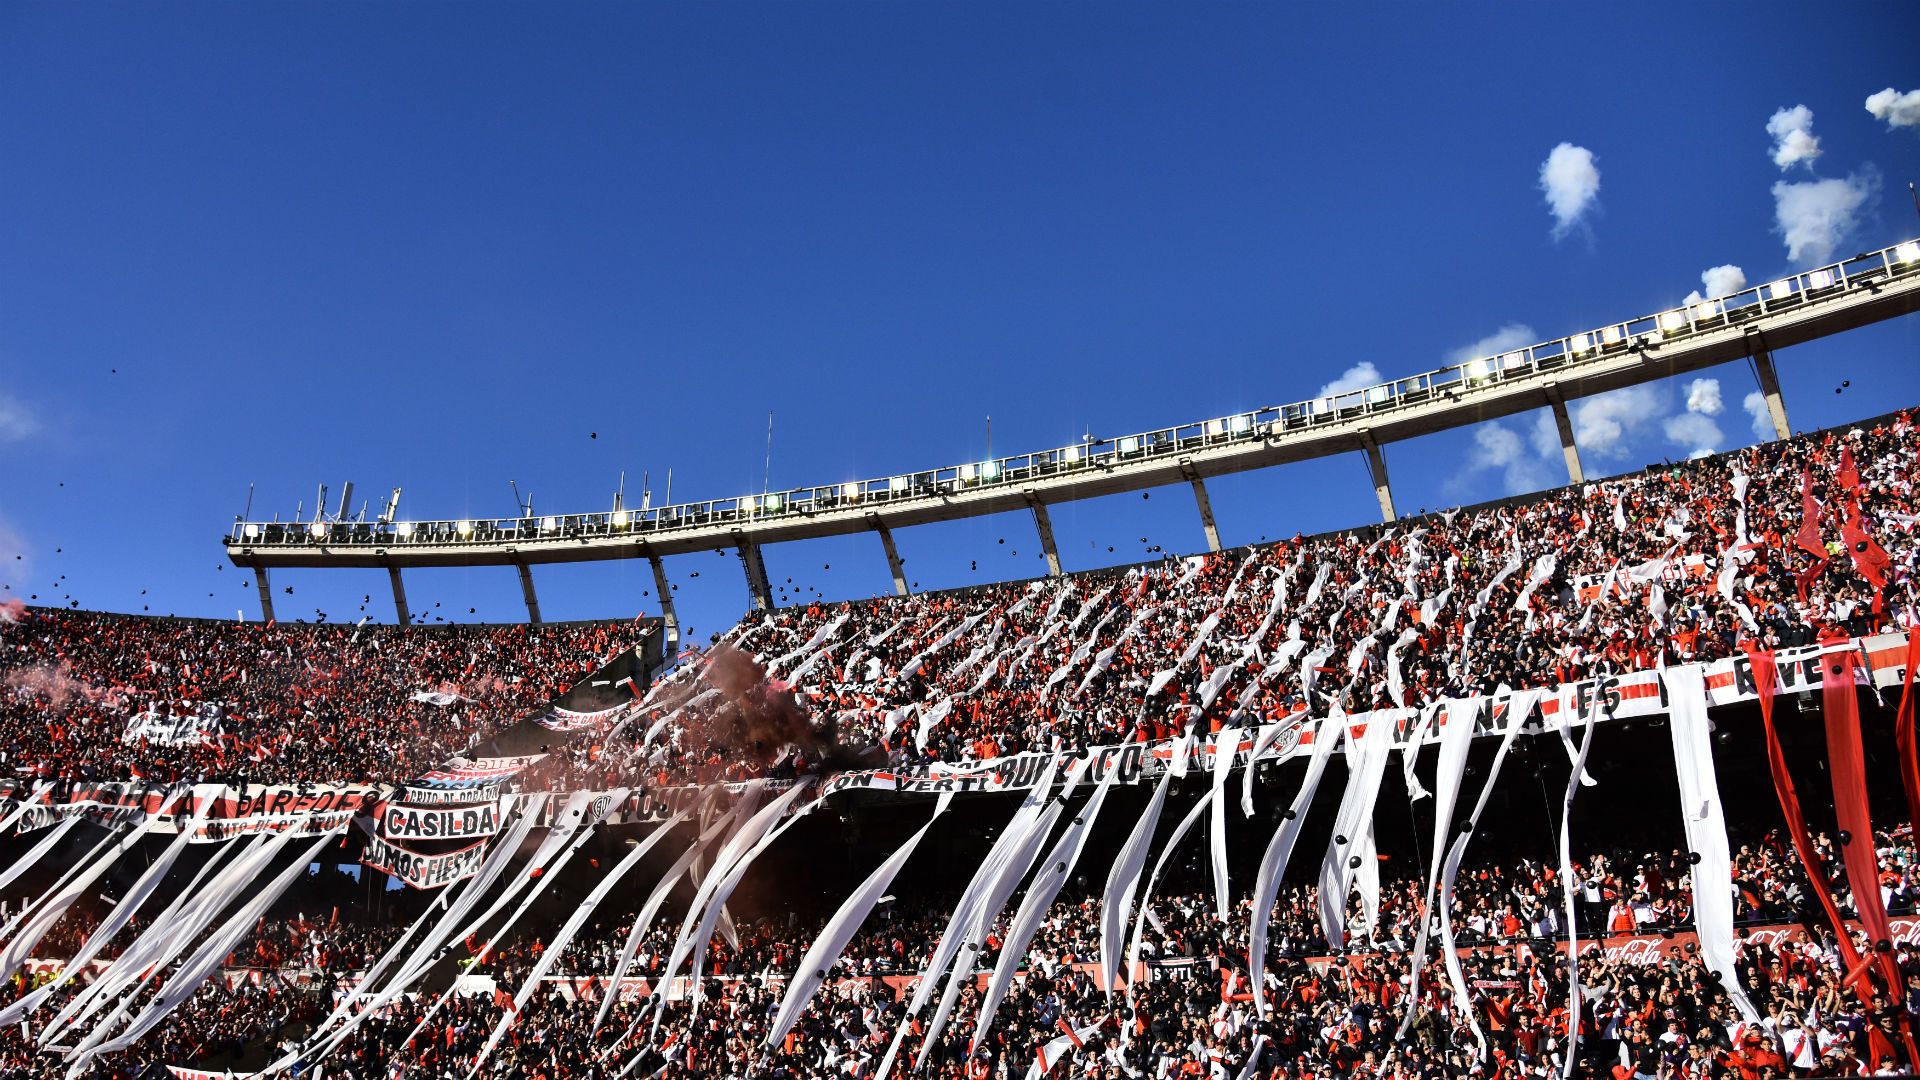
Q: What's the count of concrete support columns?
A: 11